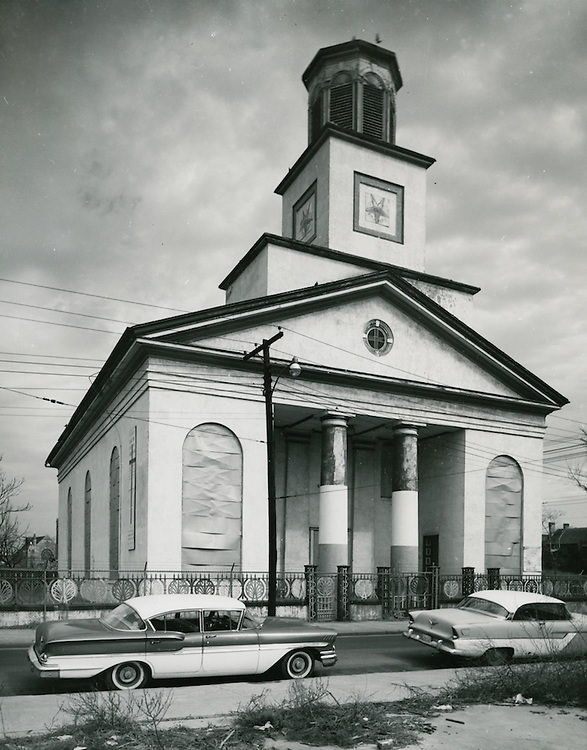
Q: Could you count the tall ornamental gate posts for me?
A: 6